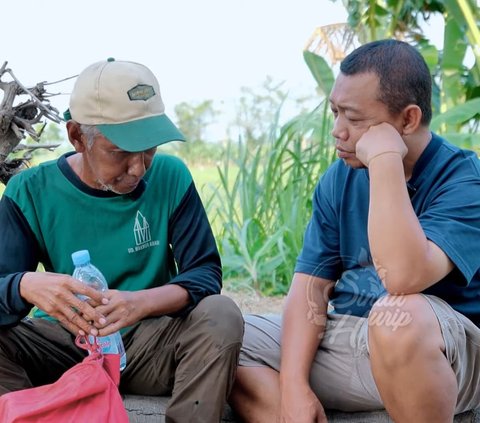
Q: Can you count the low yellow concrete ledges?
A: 0